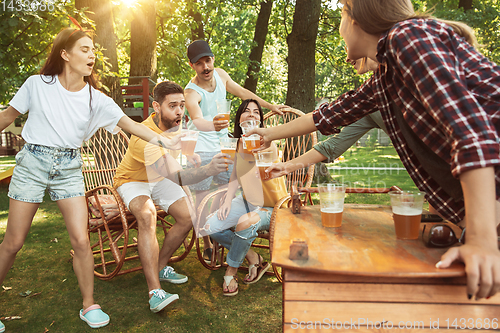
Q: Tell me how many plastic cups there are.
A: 7